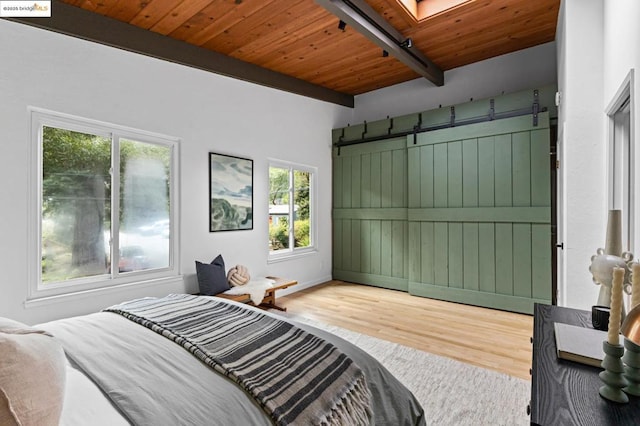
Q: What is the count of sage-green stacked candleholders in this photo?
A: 2